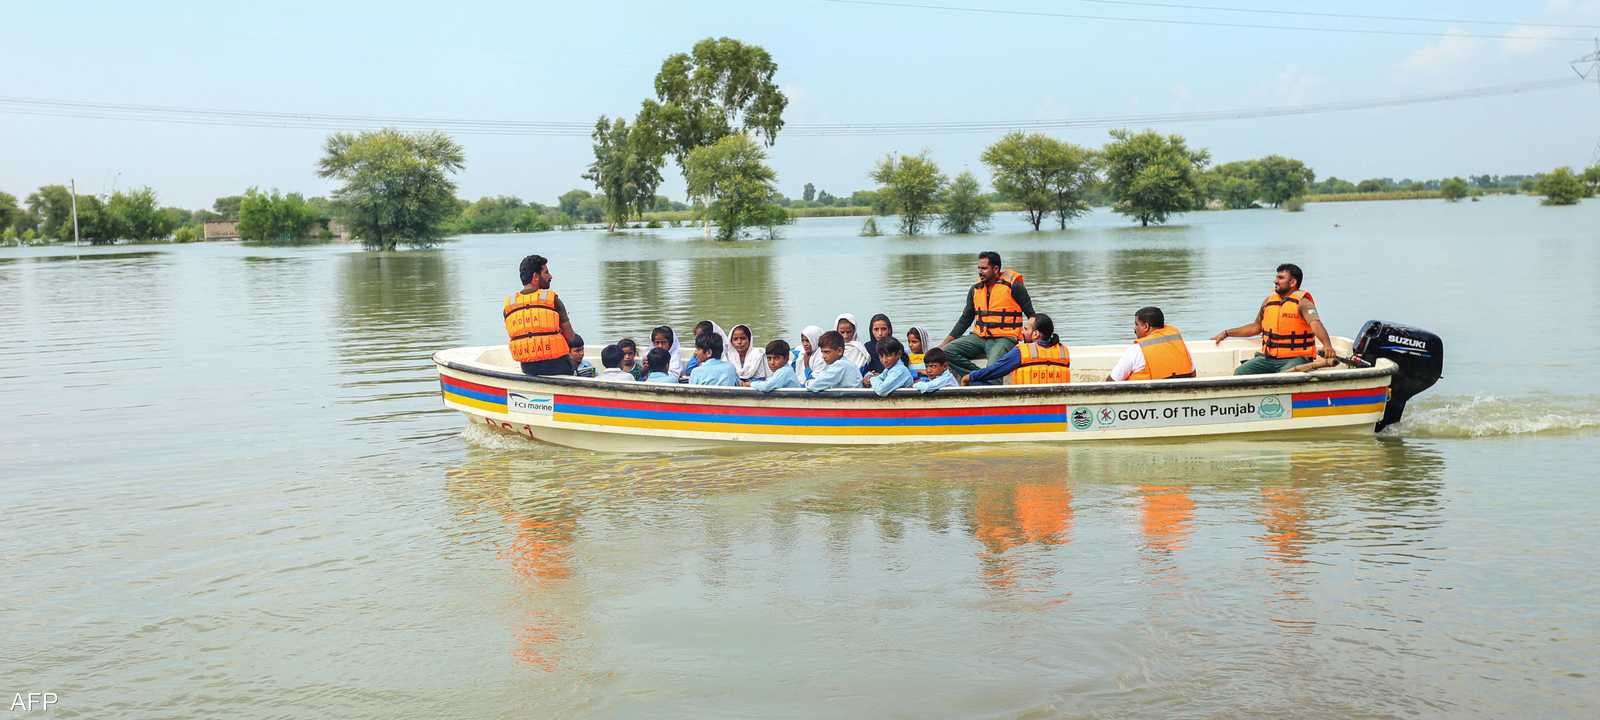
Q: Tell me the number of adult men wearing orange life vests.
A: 5